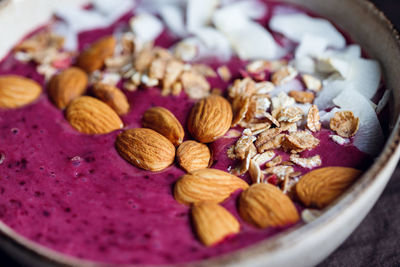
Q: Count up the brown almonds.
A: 13